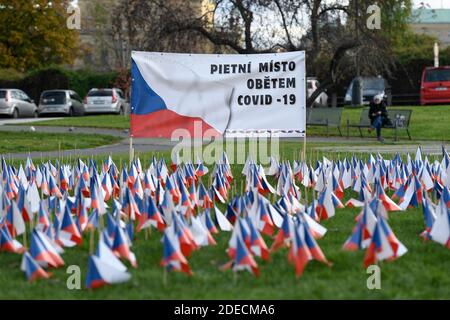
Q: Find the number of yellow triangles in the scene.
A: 0